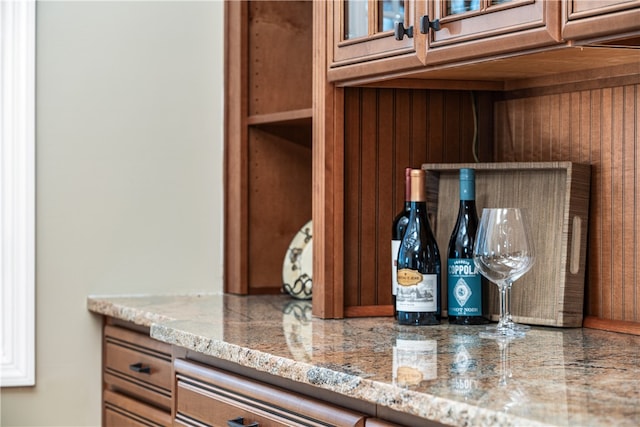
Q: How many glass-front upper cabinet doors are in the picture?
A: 2